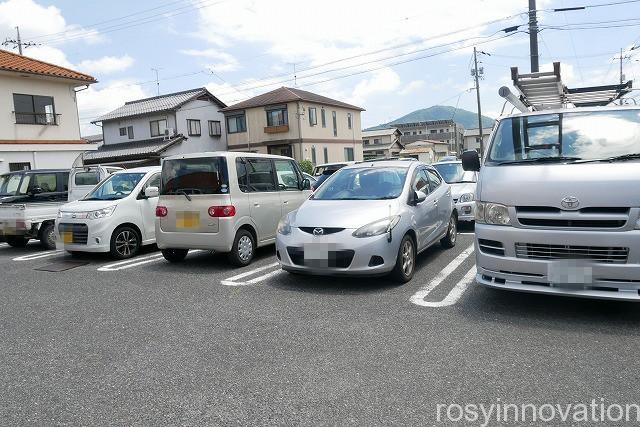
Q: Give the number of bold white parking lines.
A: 4